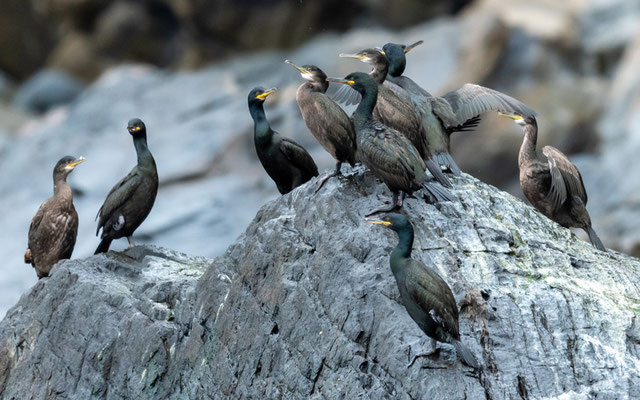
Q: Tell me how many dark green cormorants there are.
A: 5